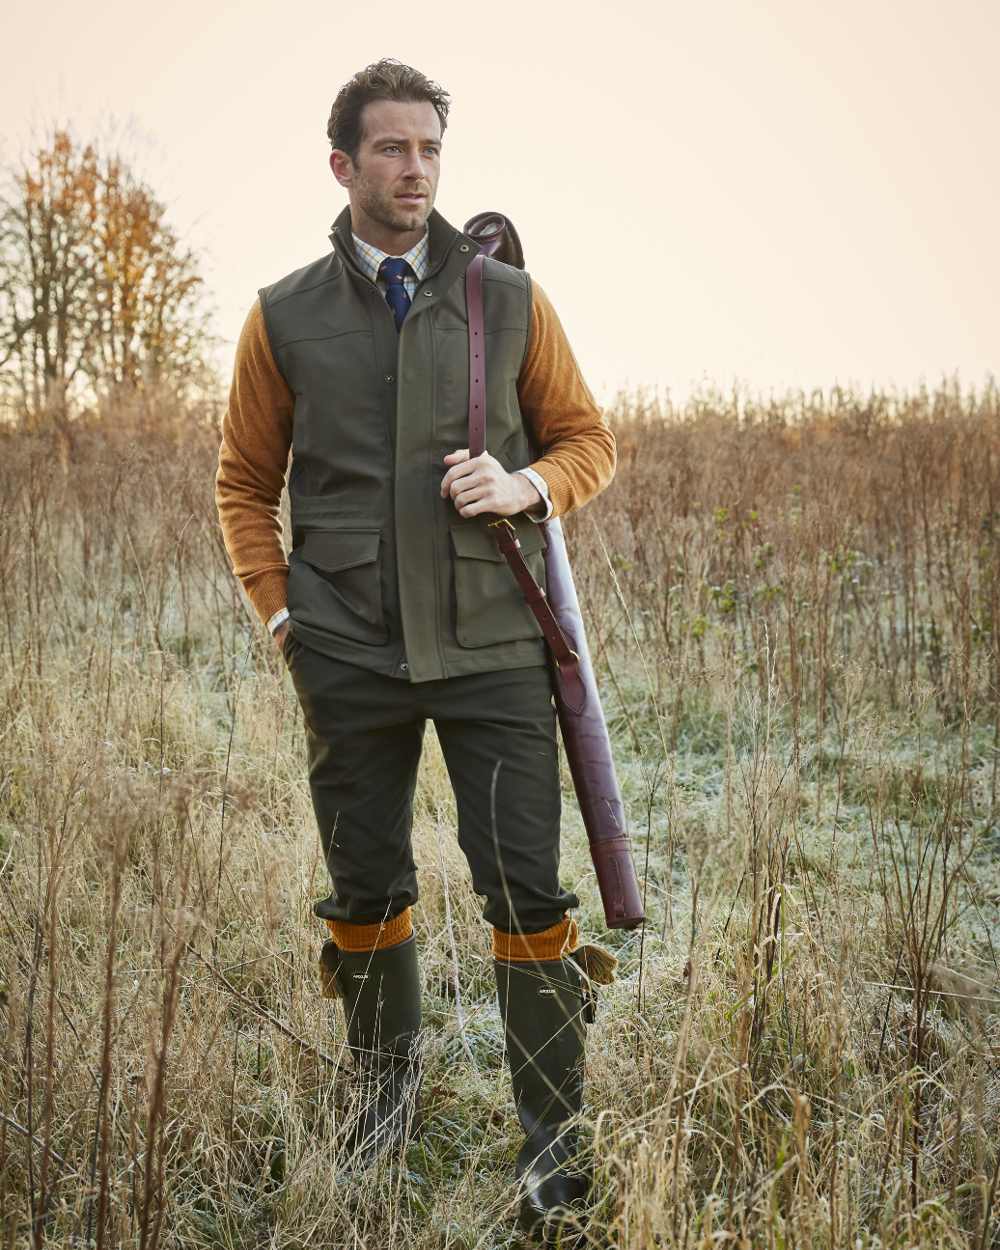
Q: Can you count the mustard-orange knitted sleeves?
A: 2